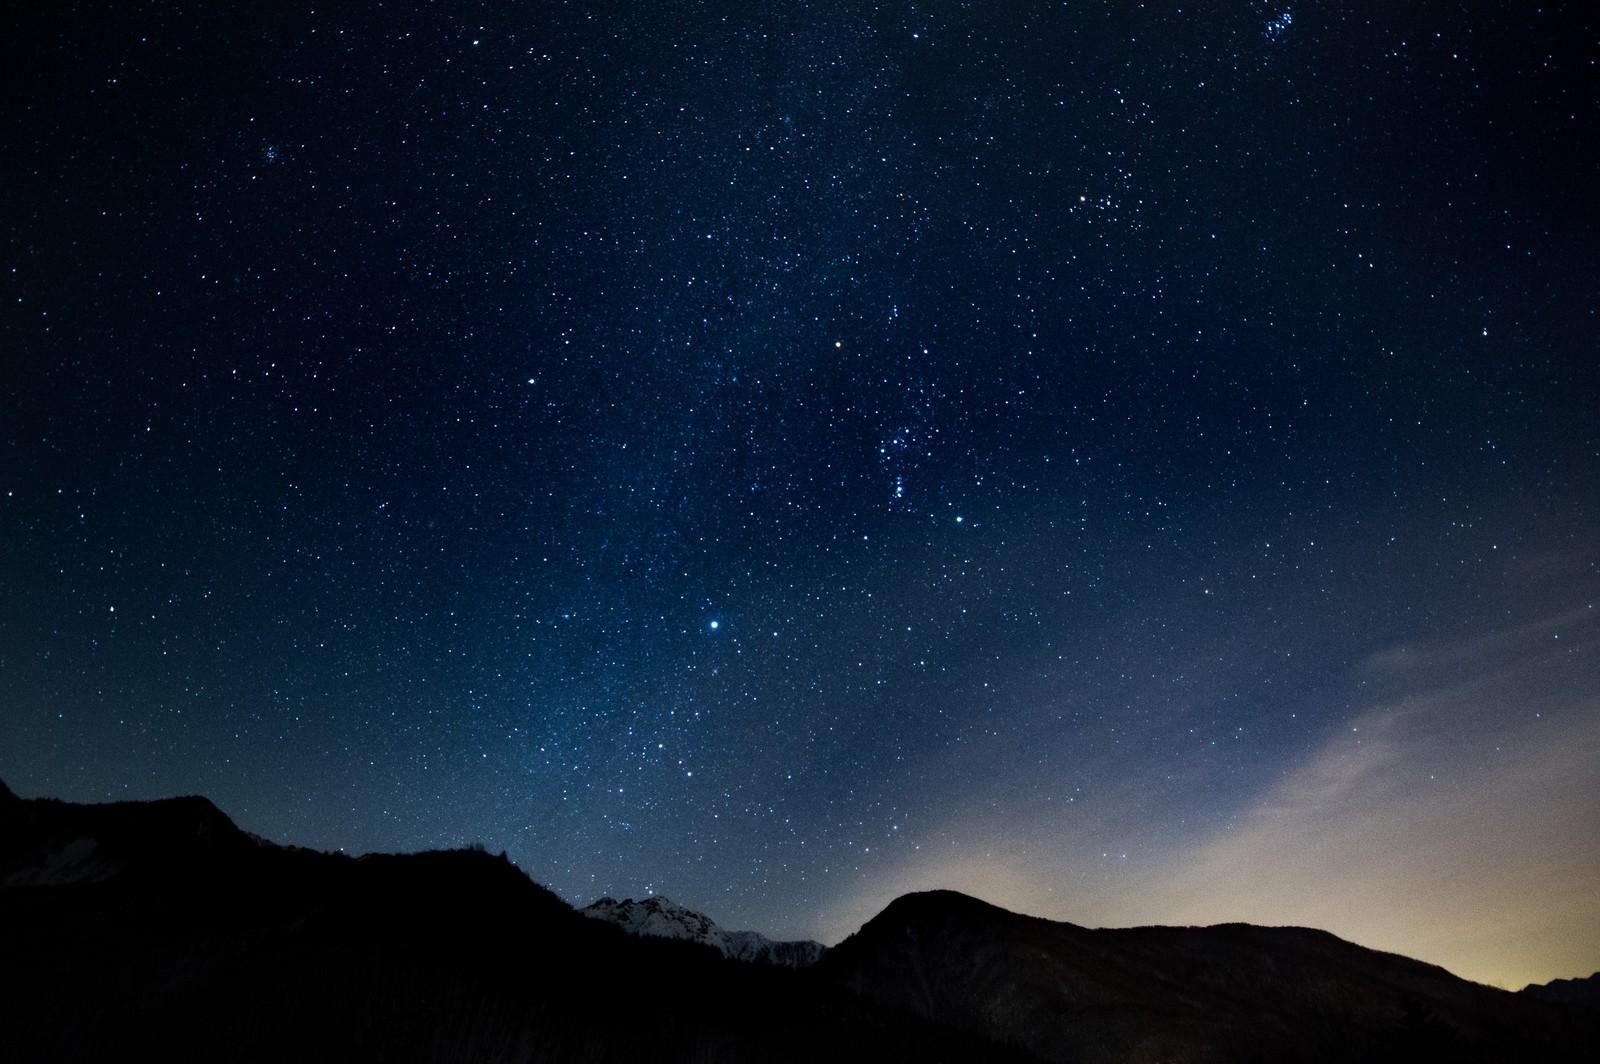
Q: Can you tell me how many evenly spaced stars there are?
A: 3